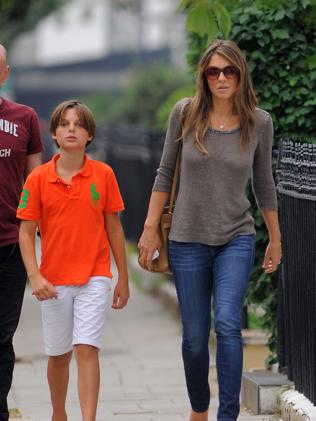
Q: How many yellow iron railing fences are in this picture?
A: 0